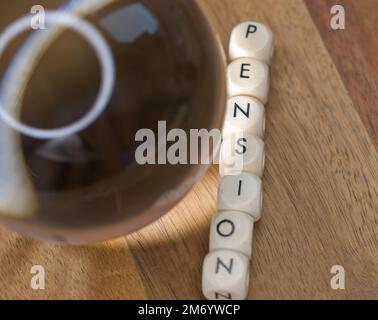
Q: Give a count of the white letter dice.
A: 7